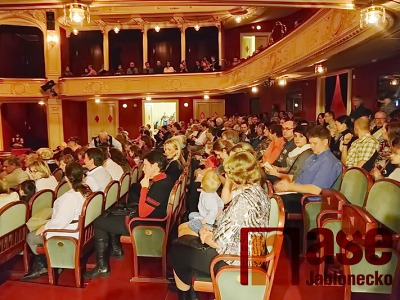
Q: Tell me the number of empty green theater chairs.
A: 2